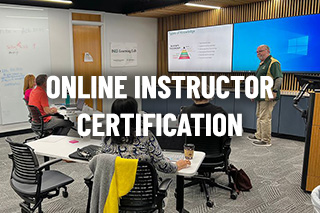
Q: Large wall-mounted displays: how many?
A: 2